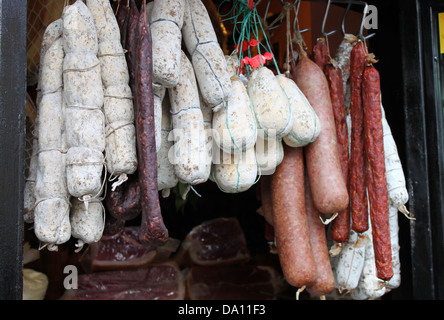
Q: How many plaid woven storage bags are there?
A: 0